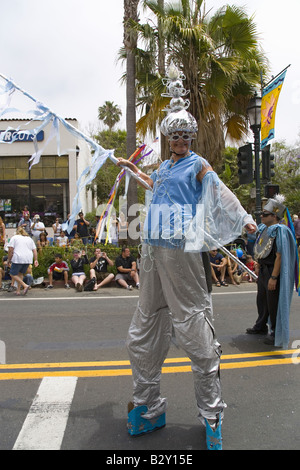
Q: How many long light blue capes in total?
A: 1